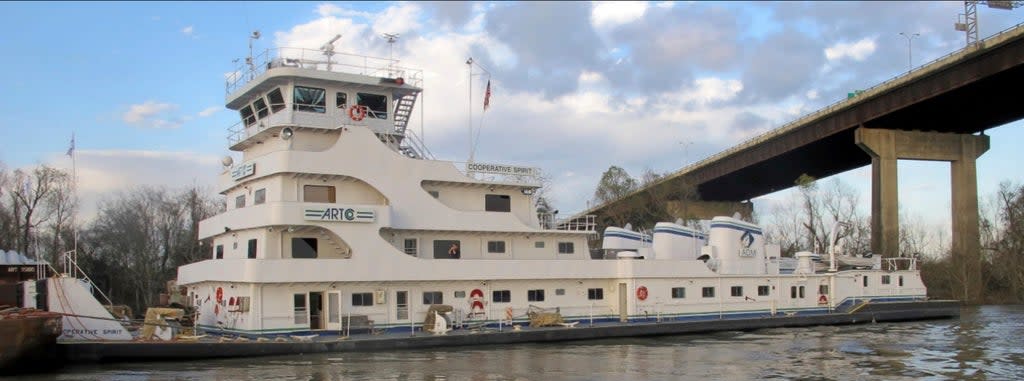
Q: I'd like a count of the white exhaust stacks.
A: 3